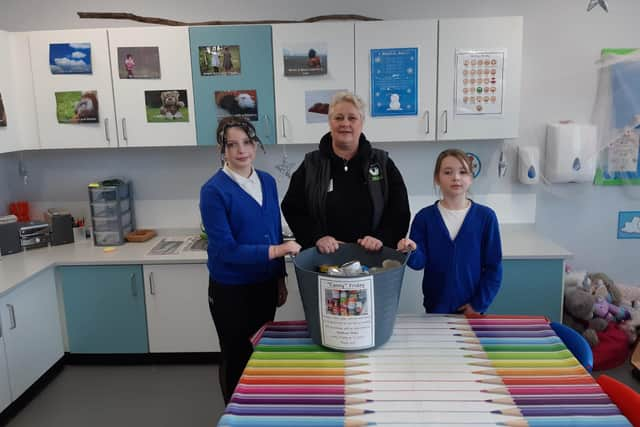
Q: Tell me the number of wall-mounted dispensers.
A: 2